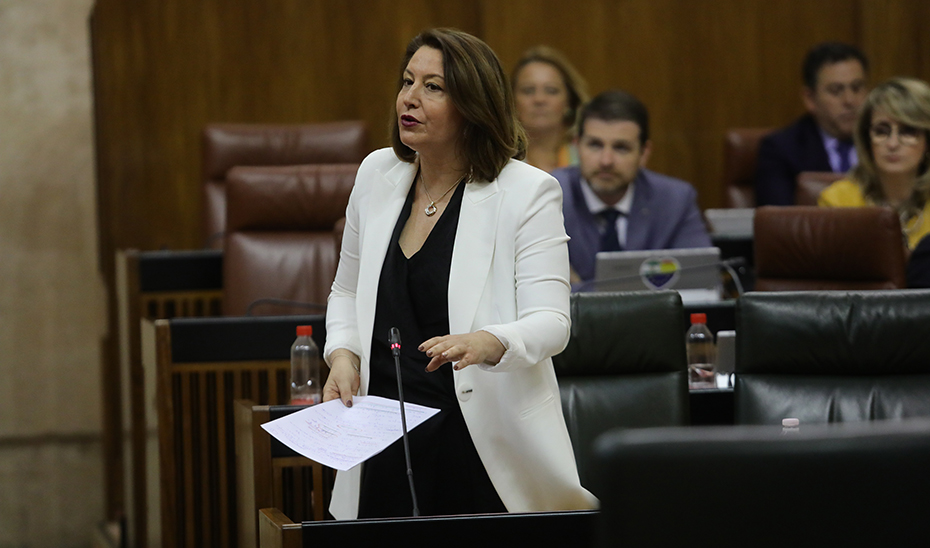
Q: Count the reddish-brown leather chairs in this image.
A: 5